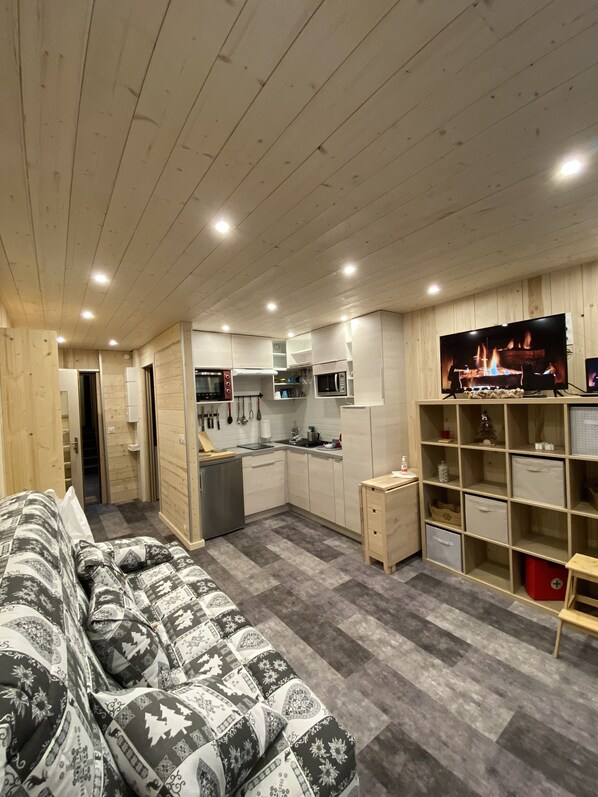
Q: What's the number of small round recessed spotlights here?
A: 12